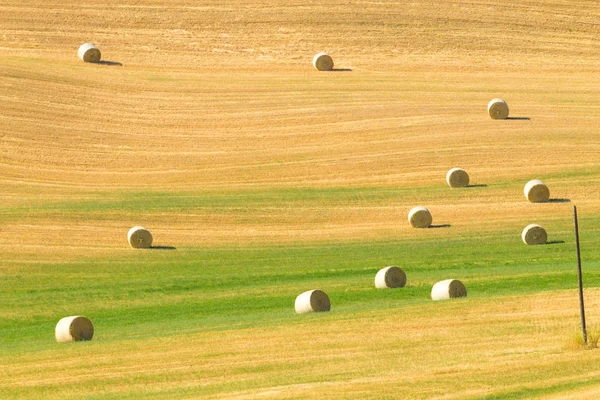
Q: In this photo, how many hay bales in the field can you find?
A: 12